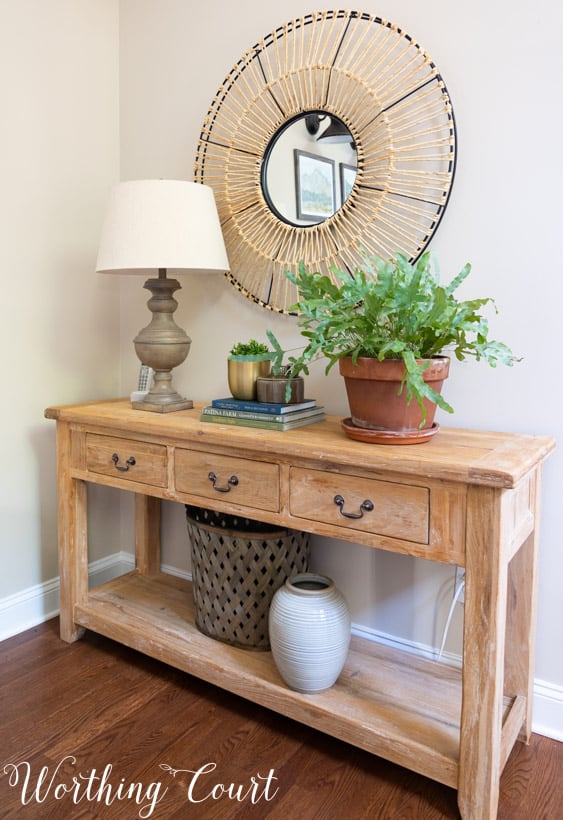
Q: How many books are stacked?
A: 3